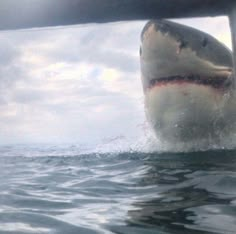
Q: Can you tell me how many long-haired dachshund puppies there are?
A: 0